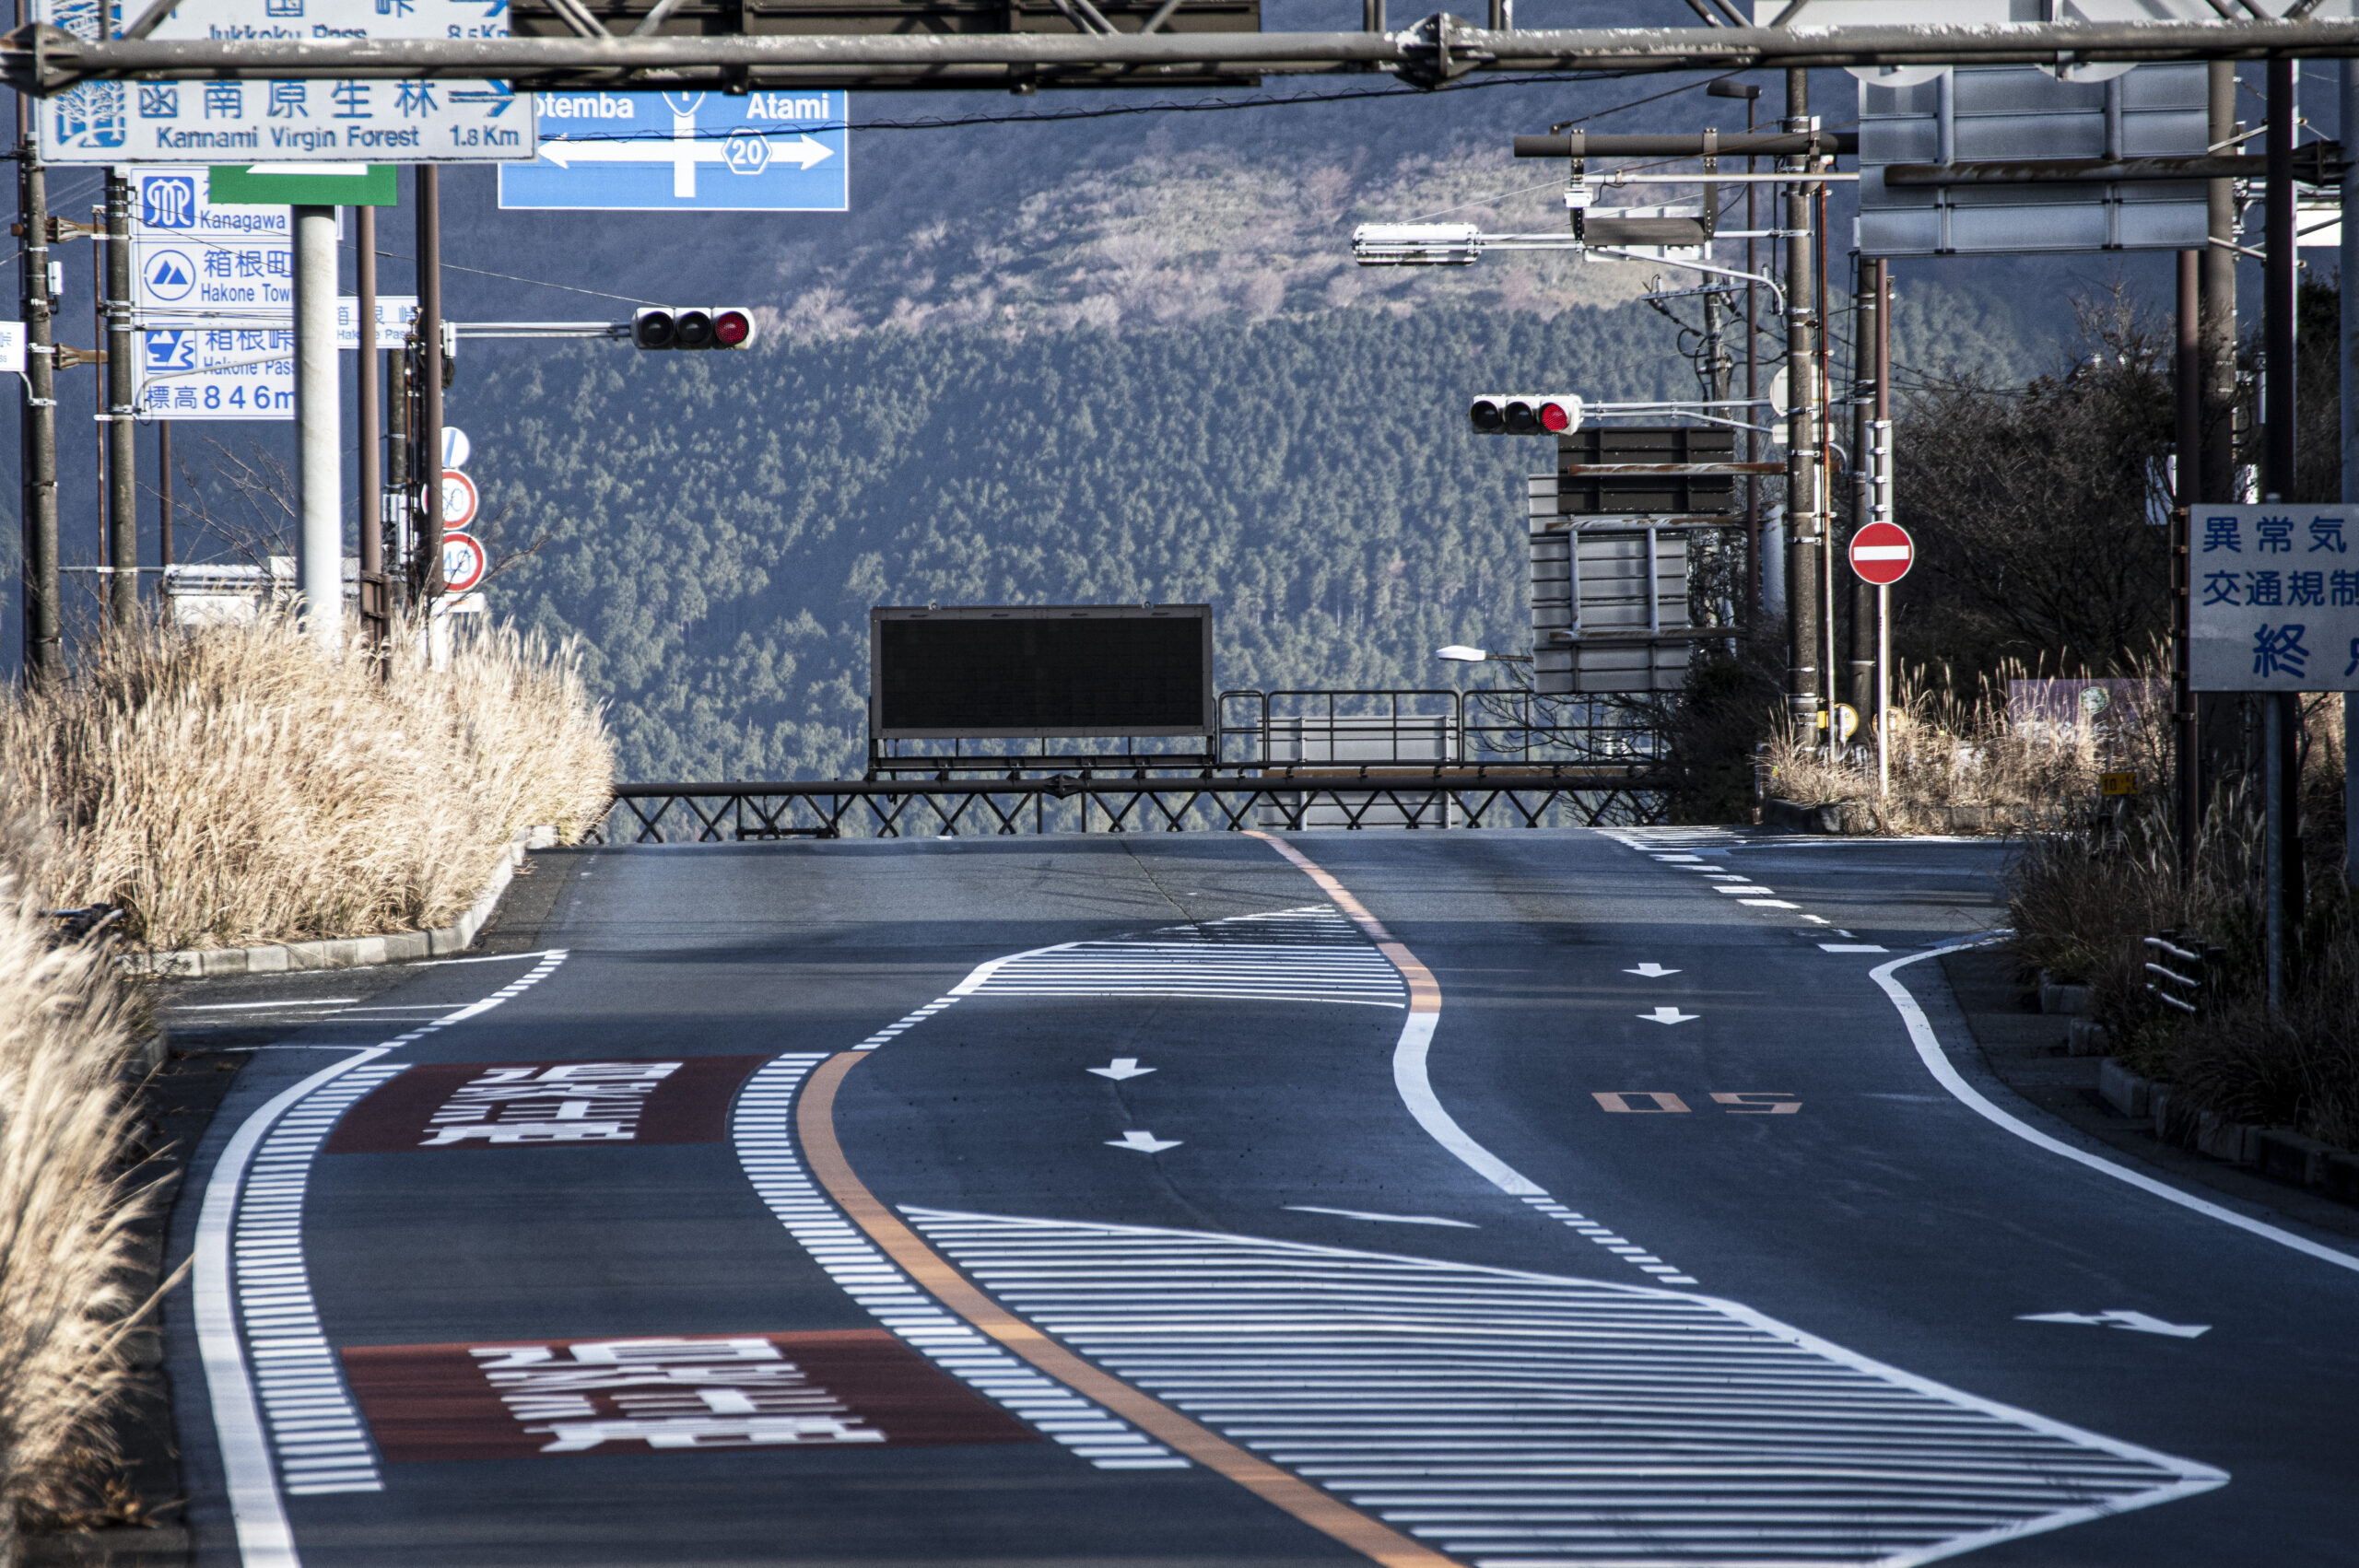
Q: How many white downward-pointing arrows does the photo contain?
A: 4